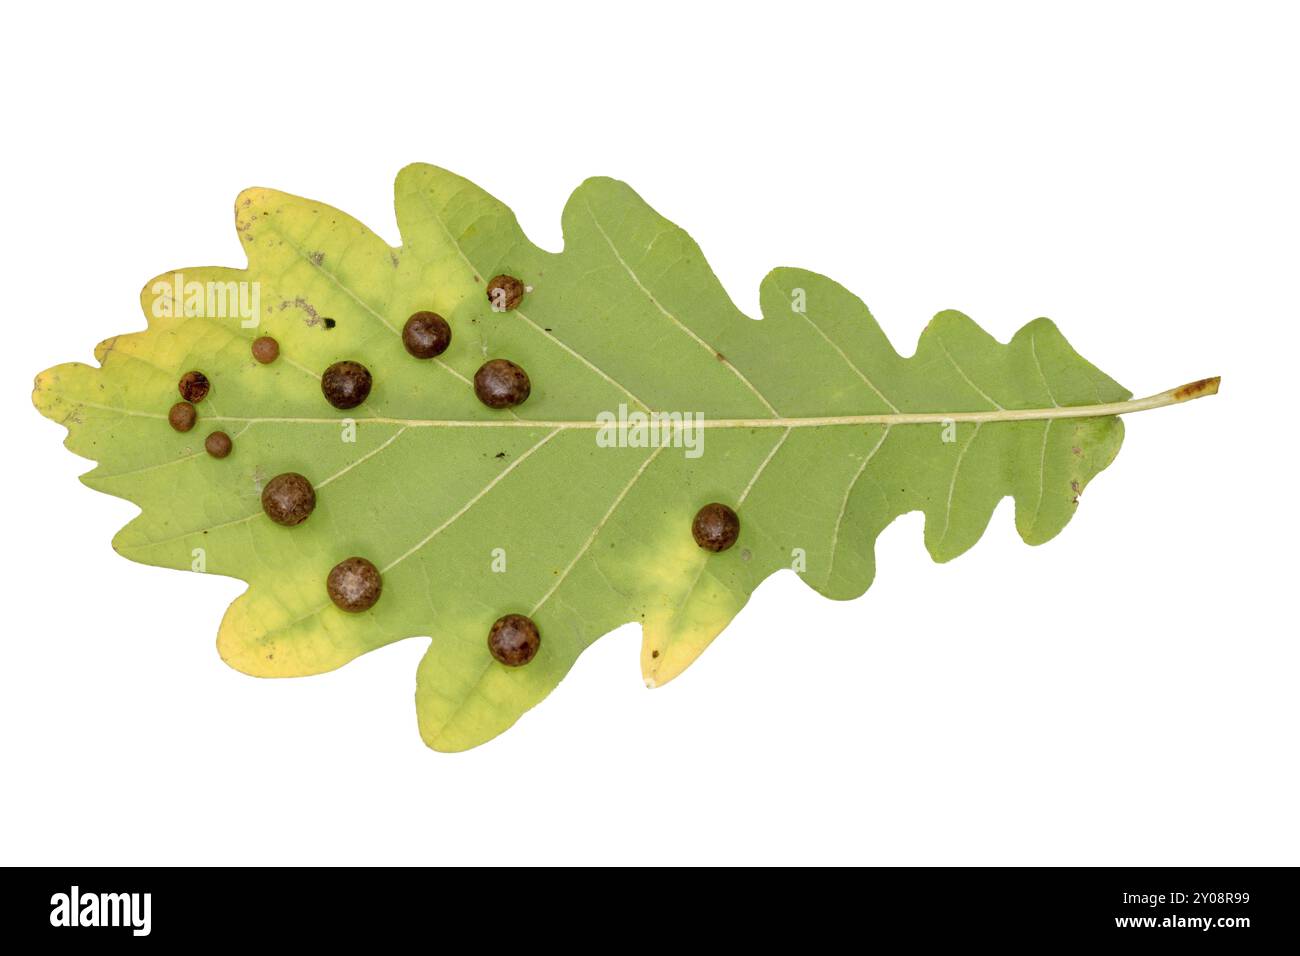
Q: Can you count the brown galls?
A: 12